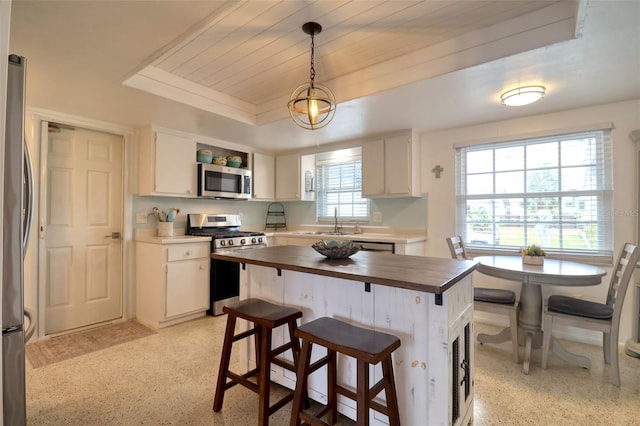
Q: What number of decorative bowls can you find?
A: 4